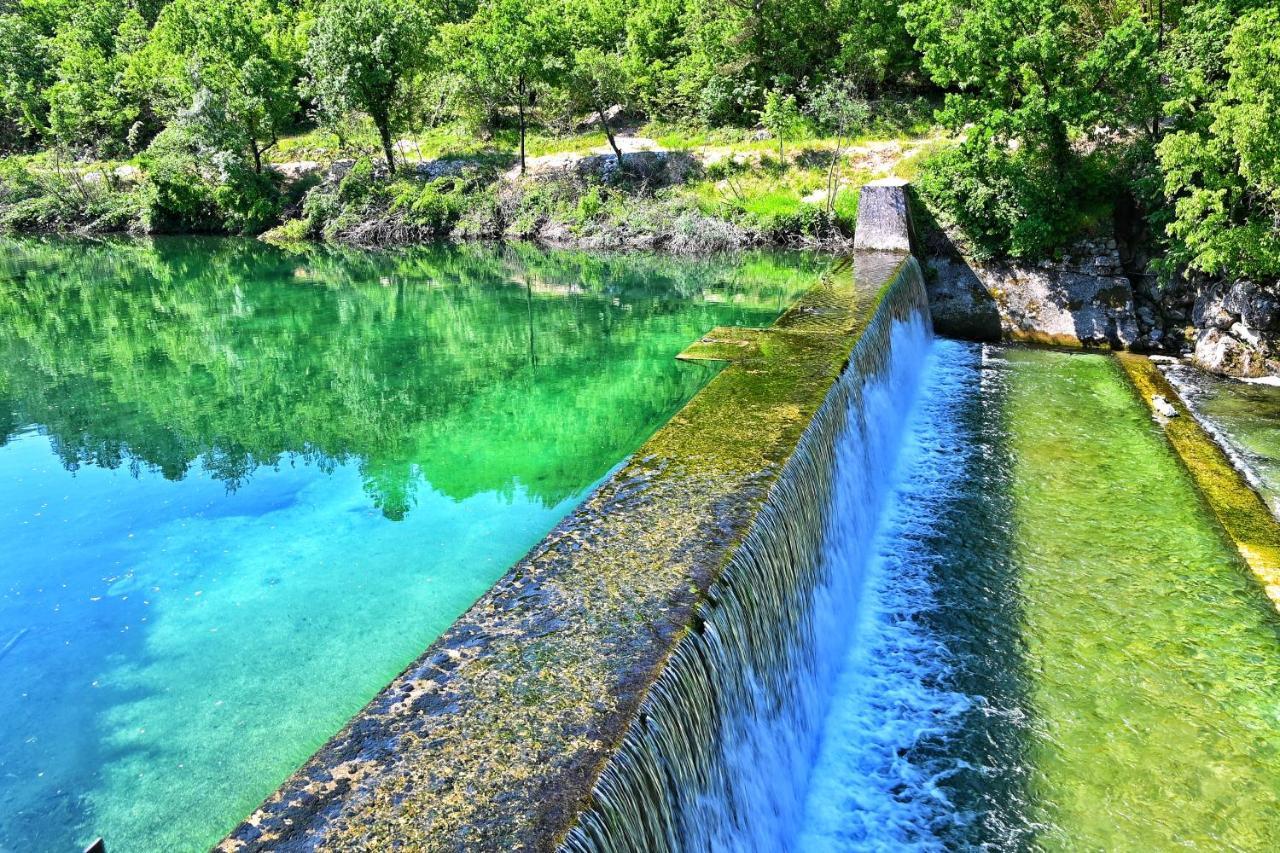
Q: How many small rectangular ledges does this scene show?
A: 1